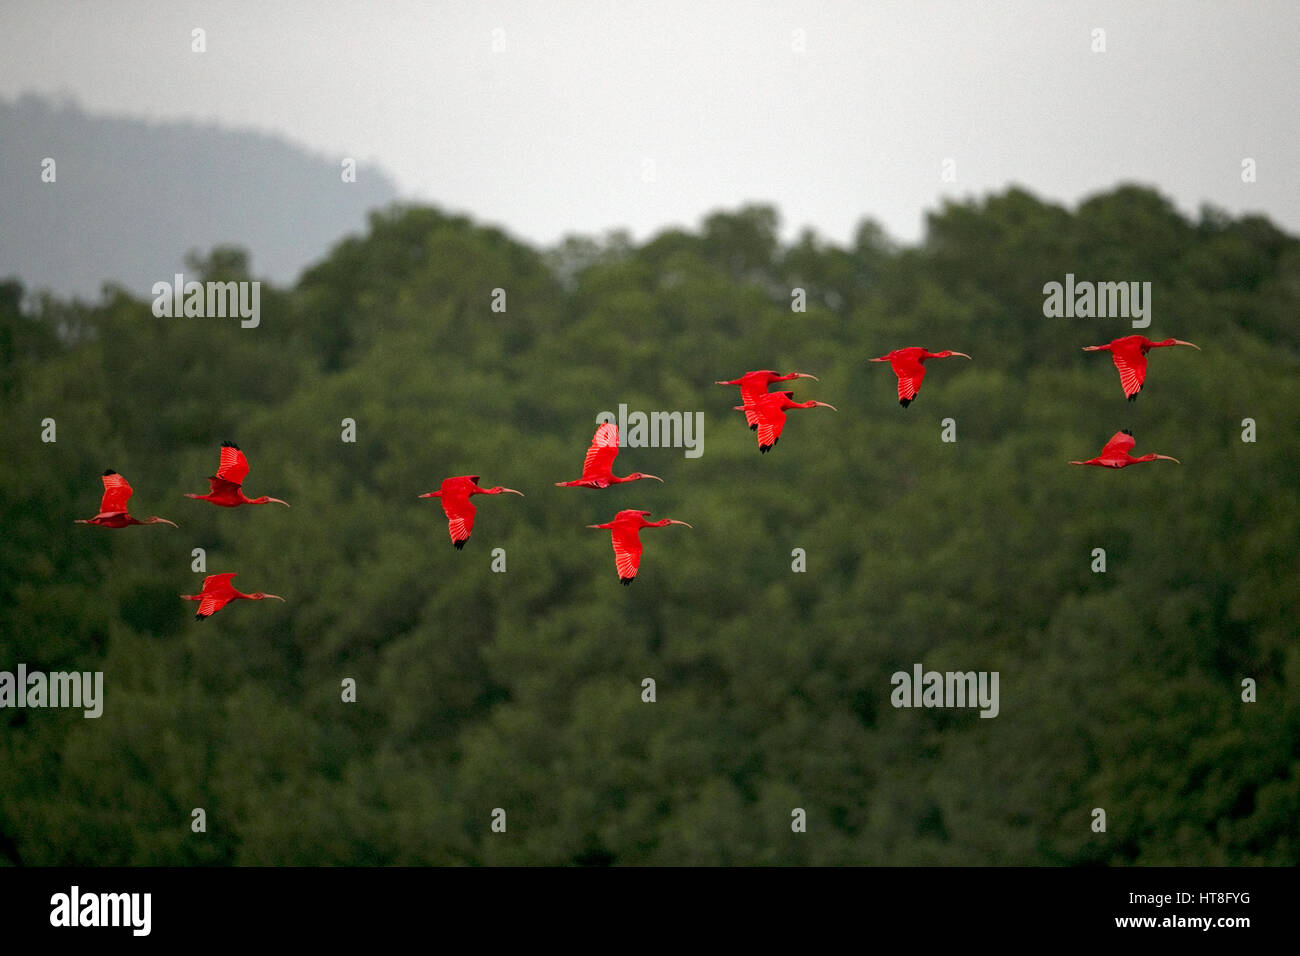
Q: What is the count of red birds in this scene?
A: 11